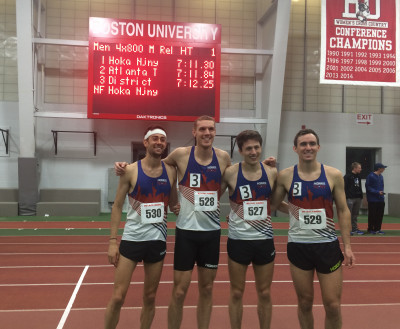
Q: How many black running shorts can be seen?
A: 4